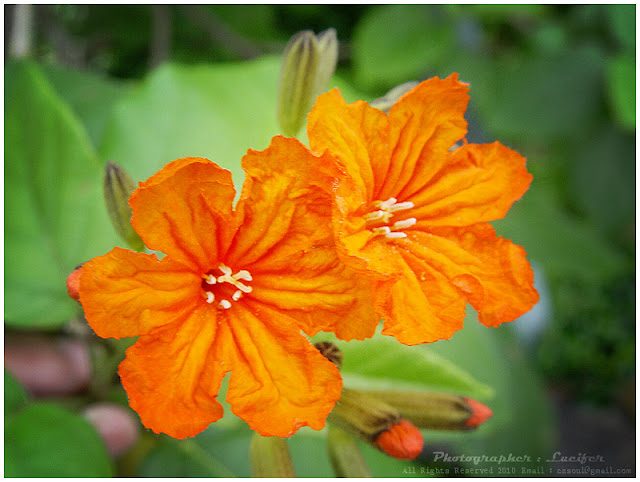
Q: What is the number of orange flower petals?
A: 11